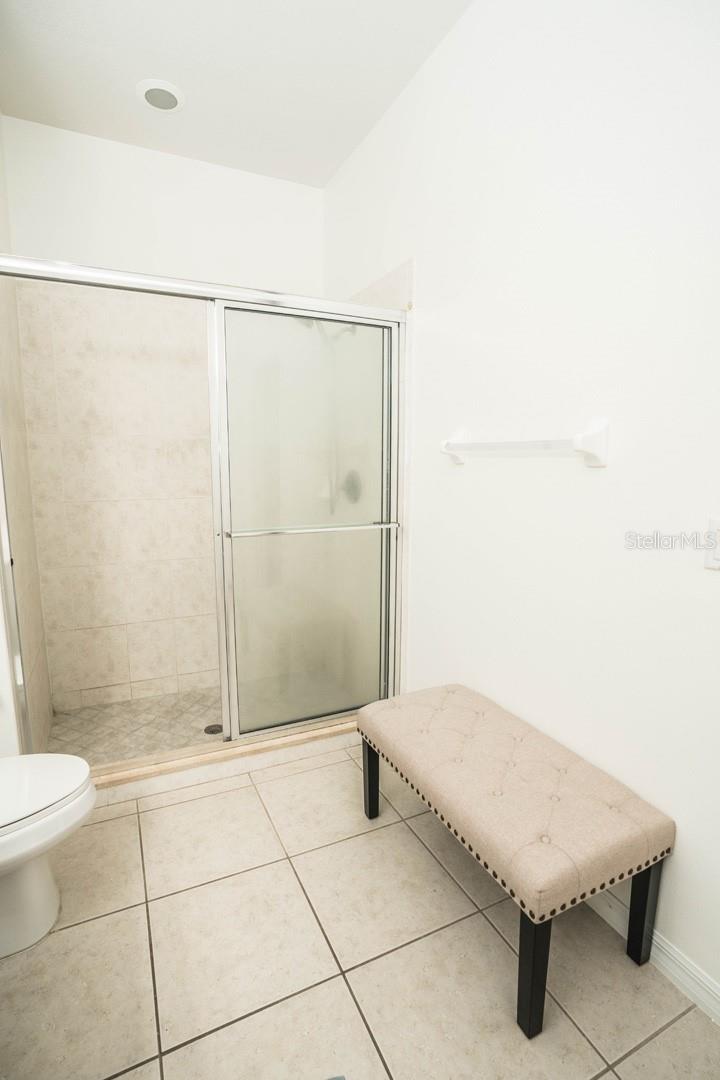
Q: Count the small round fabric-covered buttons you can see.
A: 14